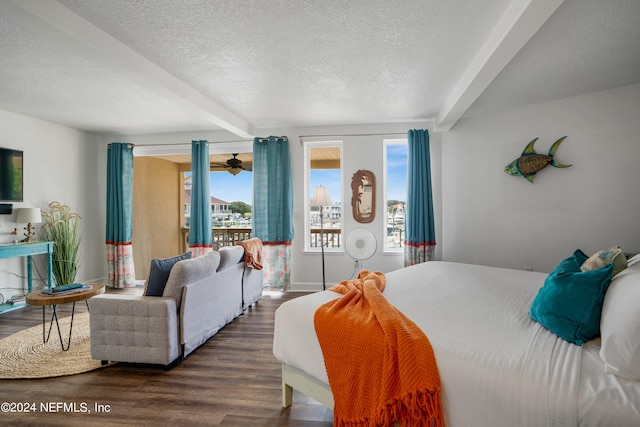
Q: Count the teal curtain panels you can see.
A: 4